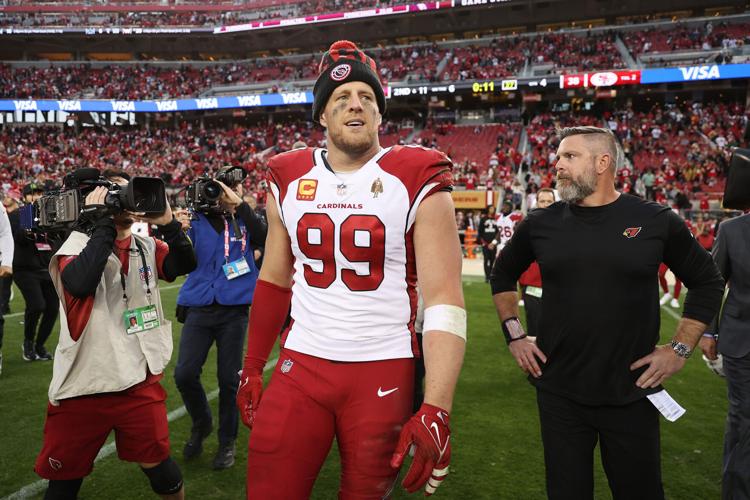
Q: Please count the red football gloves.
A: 2